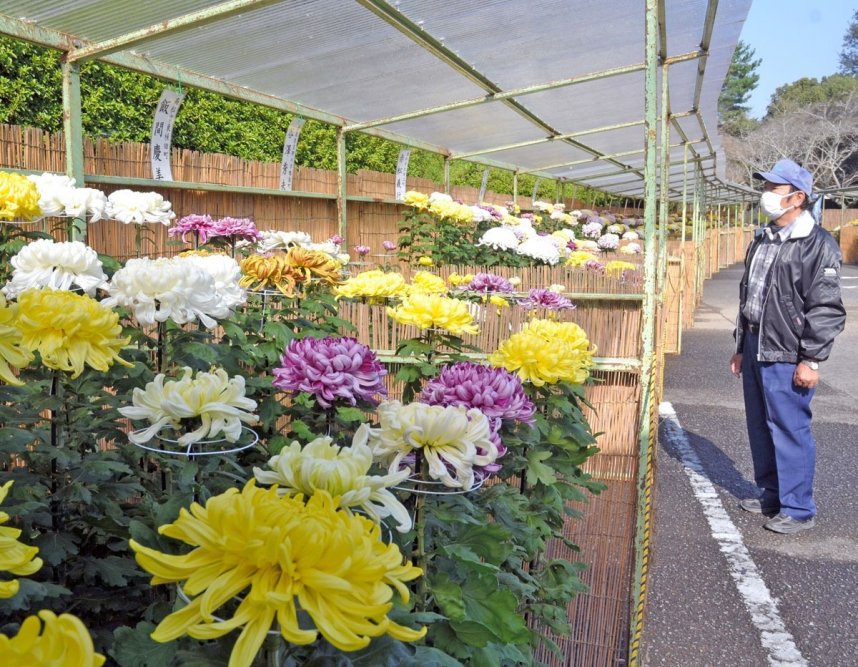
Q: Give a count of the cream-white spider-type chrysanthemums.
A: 3